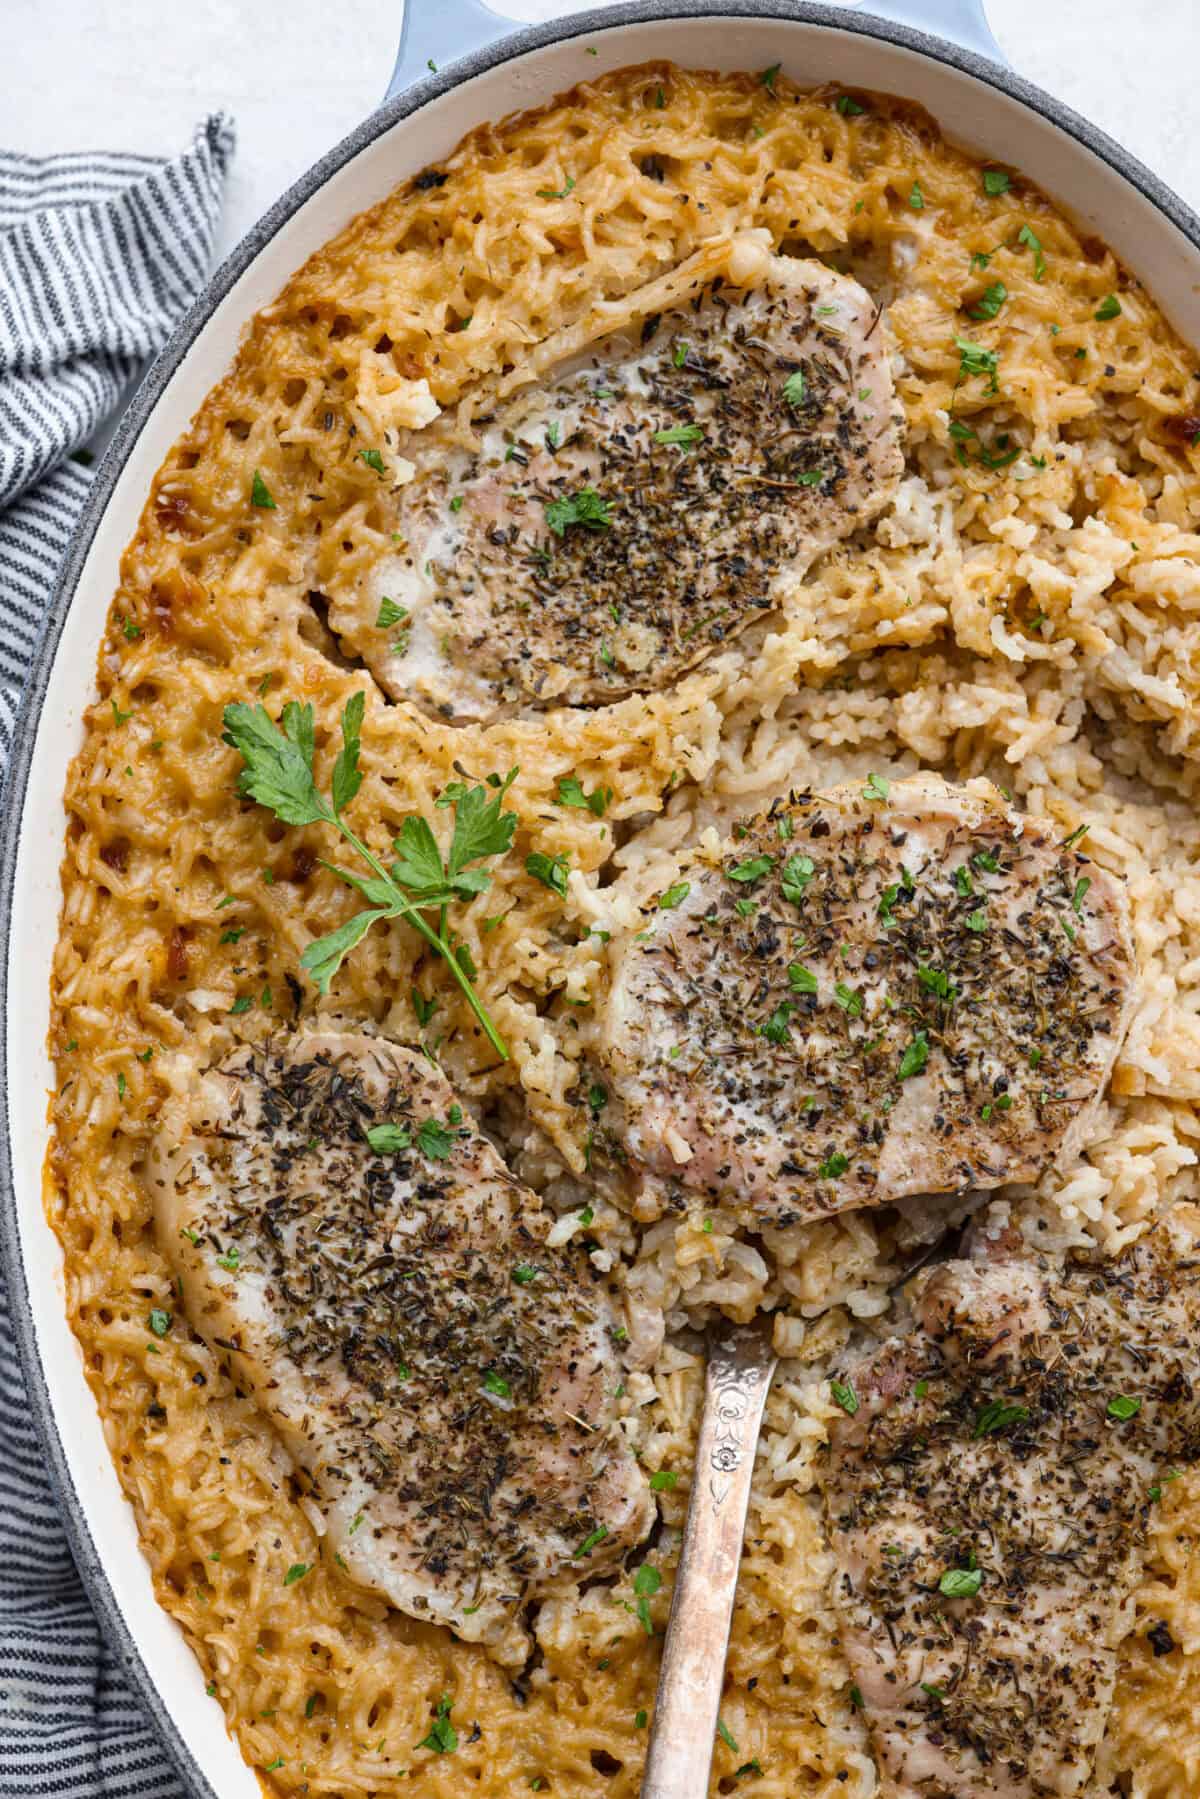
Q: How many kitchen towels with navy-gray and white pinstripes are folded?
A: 1